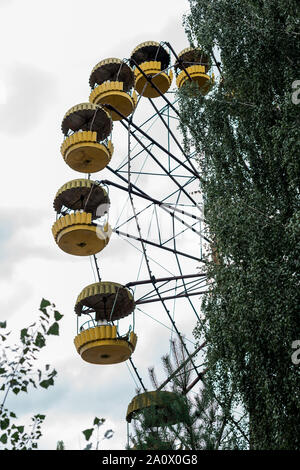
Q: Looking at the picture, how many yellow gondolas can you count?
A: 7